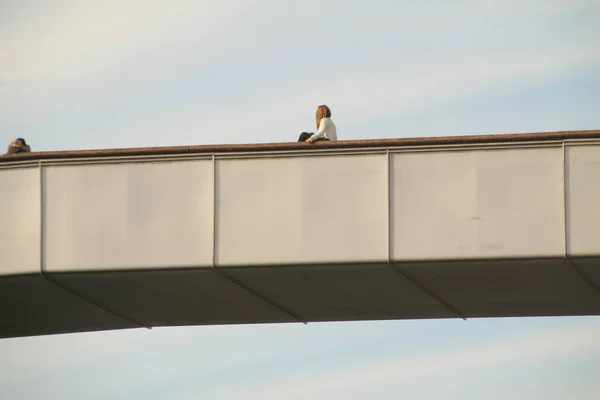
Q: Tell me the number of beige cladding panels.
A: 5